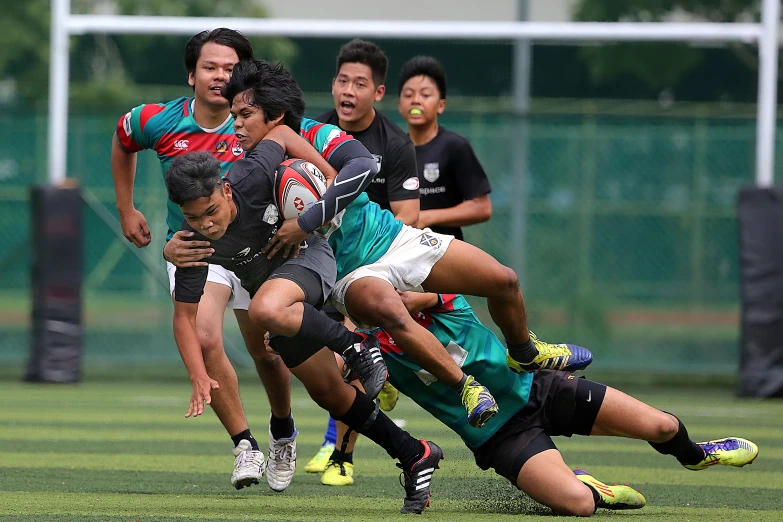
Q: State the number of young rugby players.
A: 6